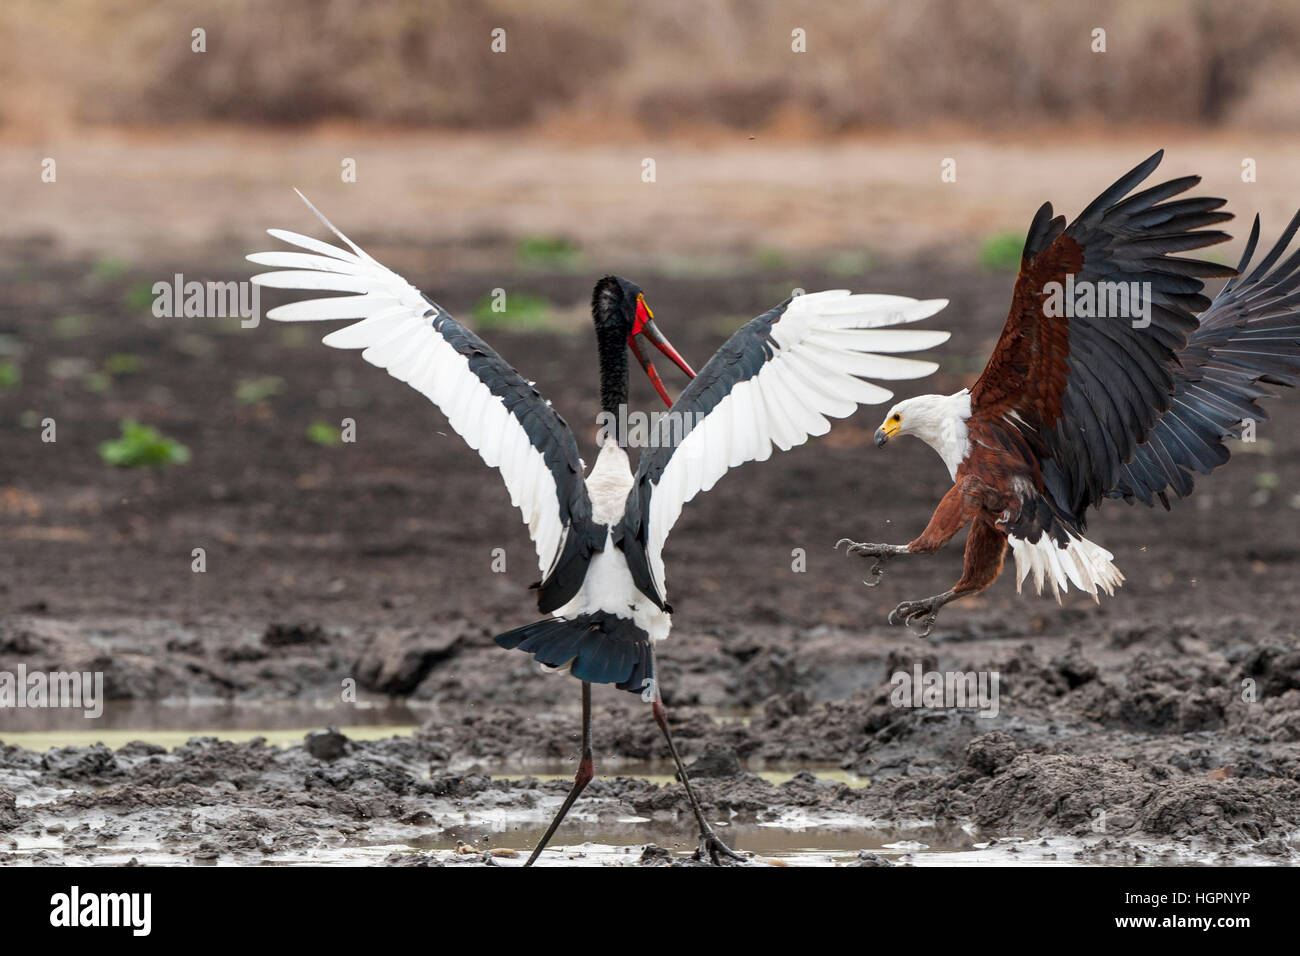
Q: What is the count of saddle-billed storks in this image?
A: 1